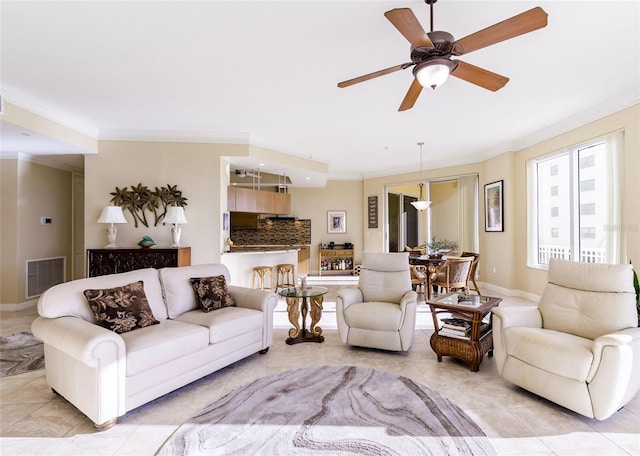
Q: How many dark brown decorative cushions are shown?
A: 2